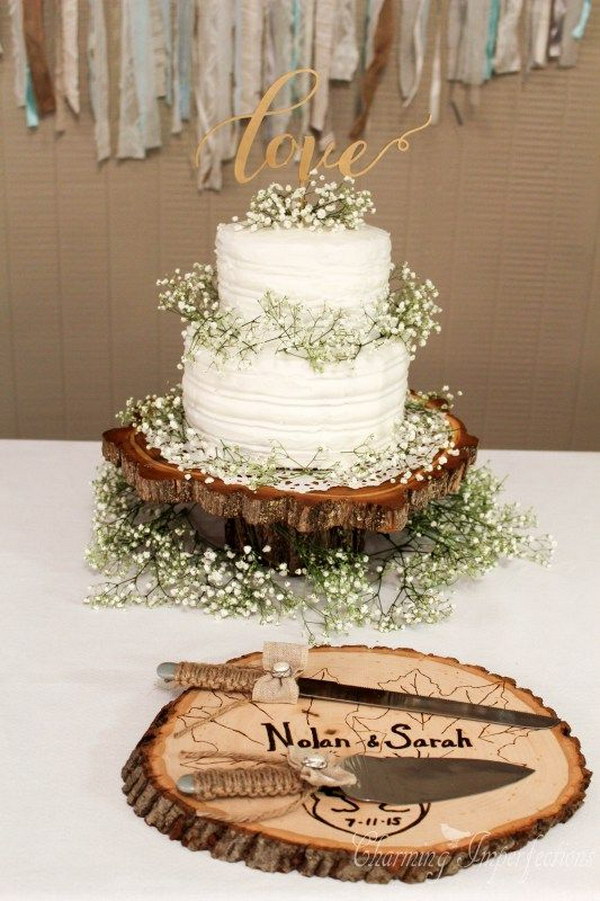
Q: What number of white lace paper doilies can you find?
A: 1